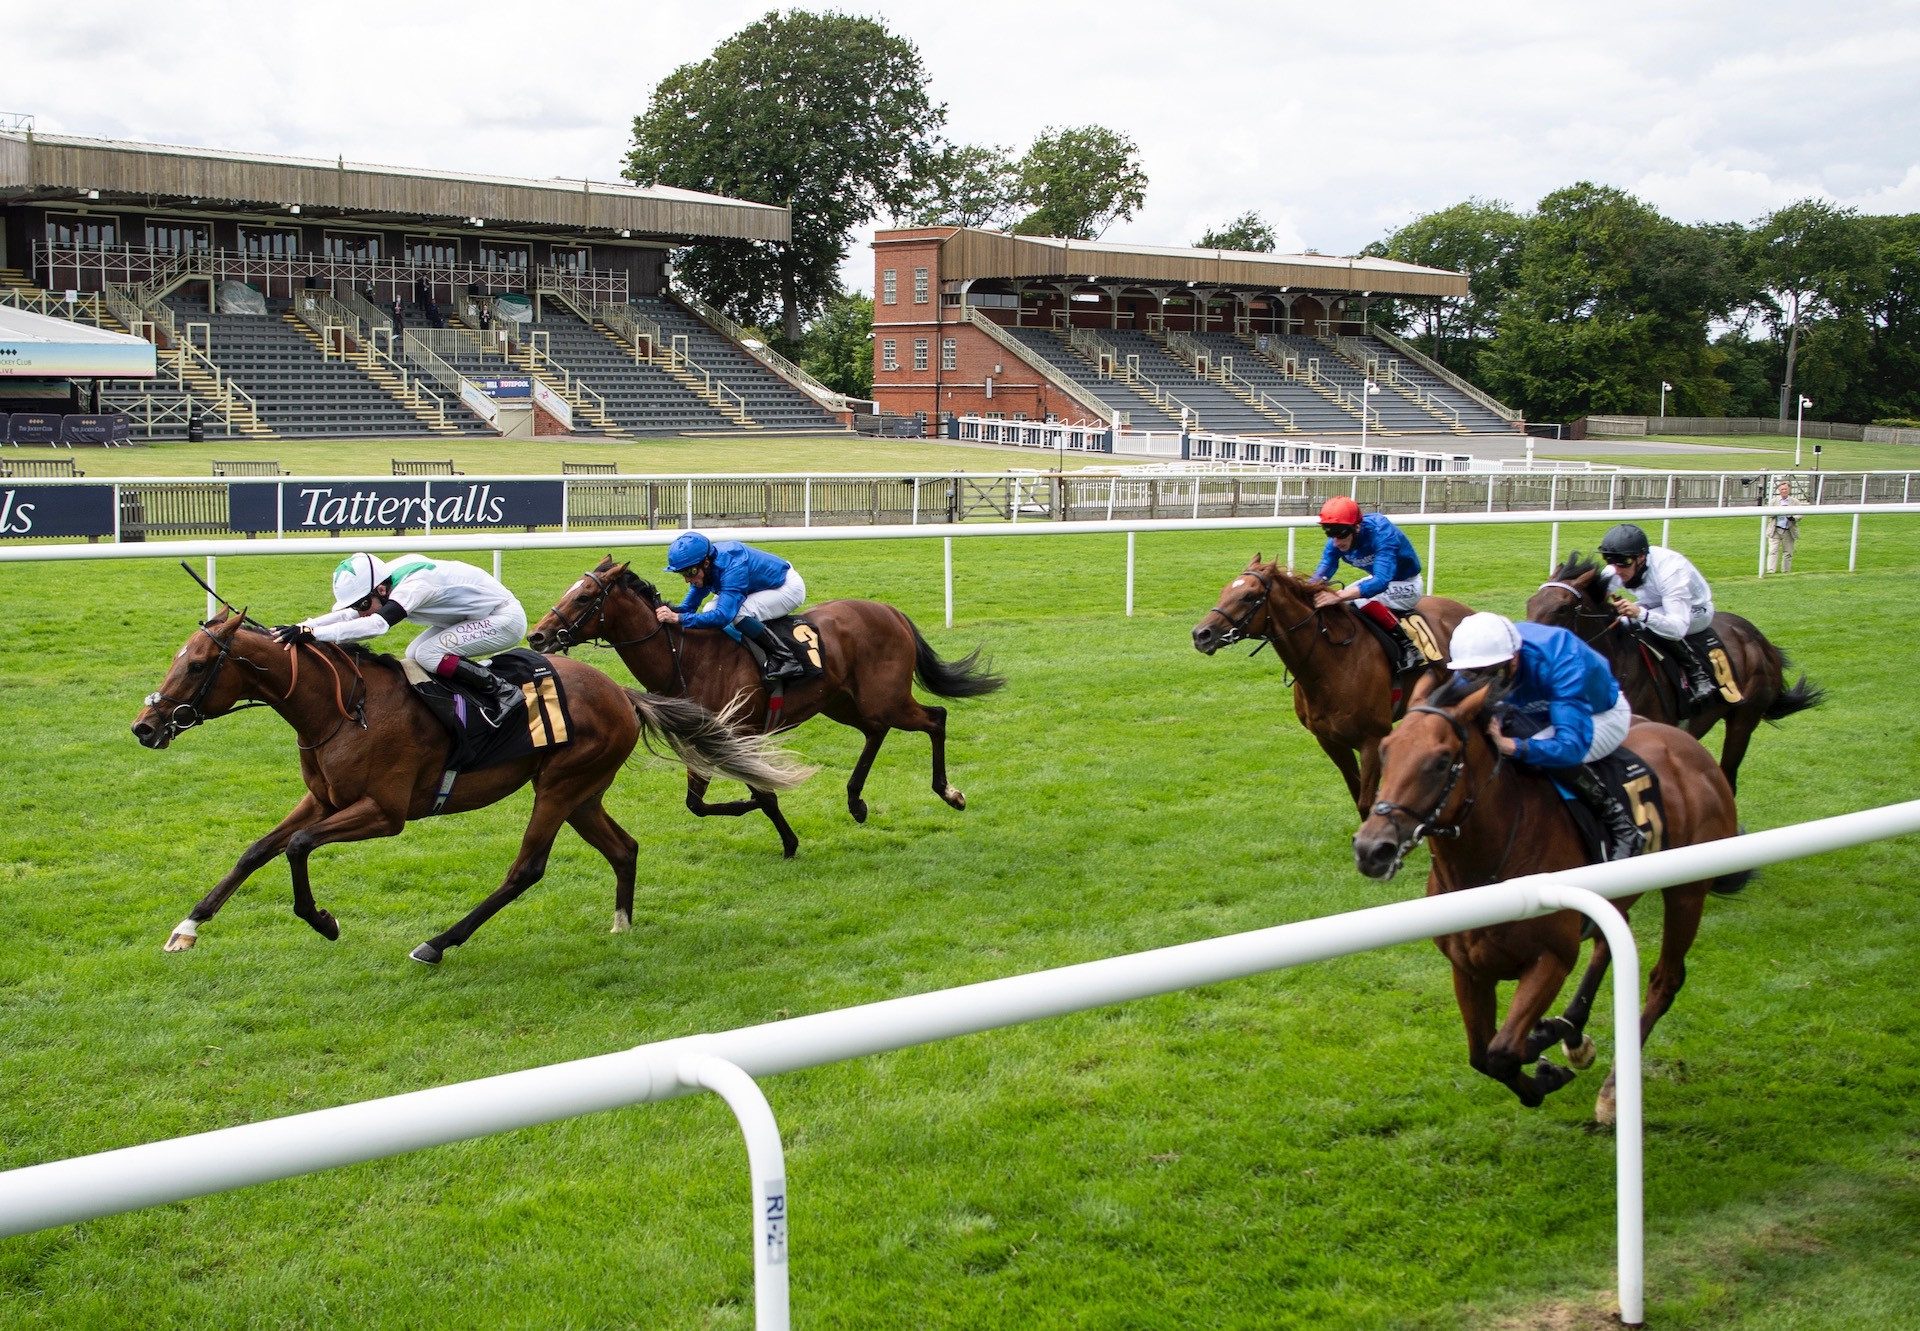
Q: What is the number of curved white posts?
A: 2